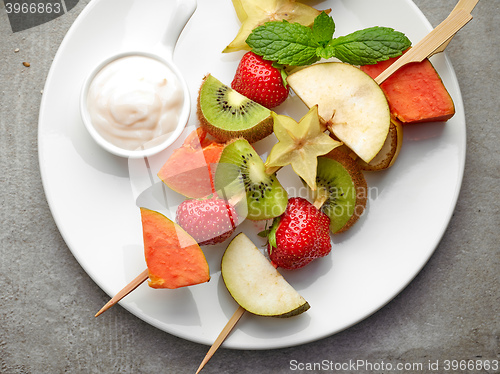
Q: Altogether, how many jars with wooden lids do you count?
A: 0